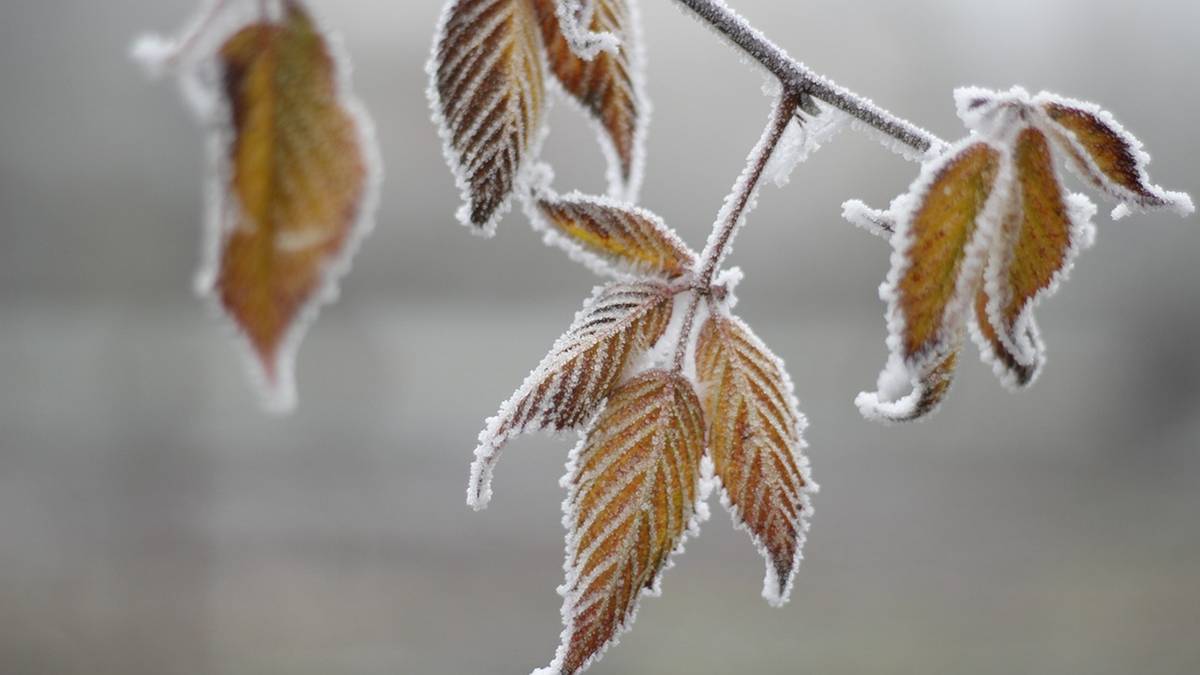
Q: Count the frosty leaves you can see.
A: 10